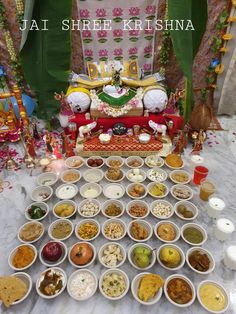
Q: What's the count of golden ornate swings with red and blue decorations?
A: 1